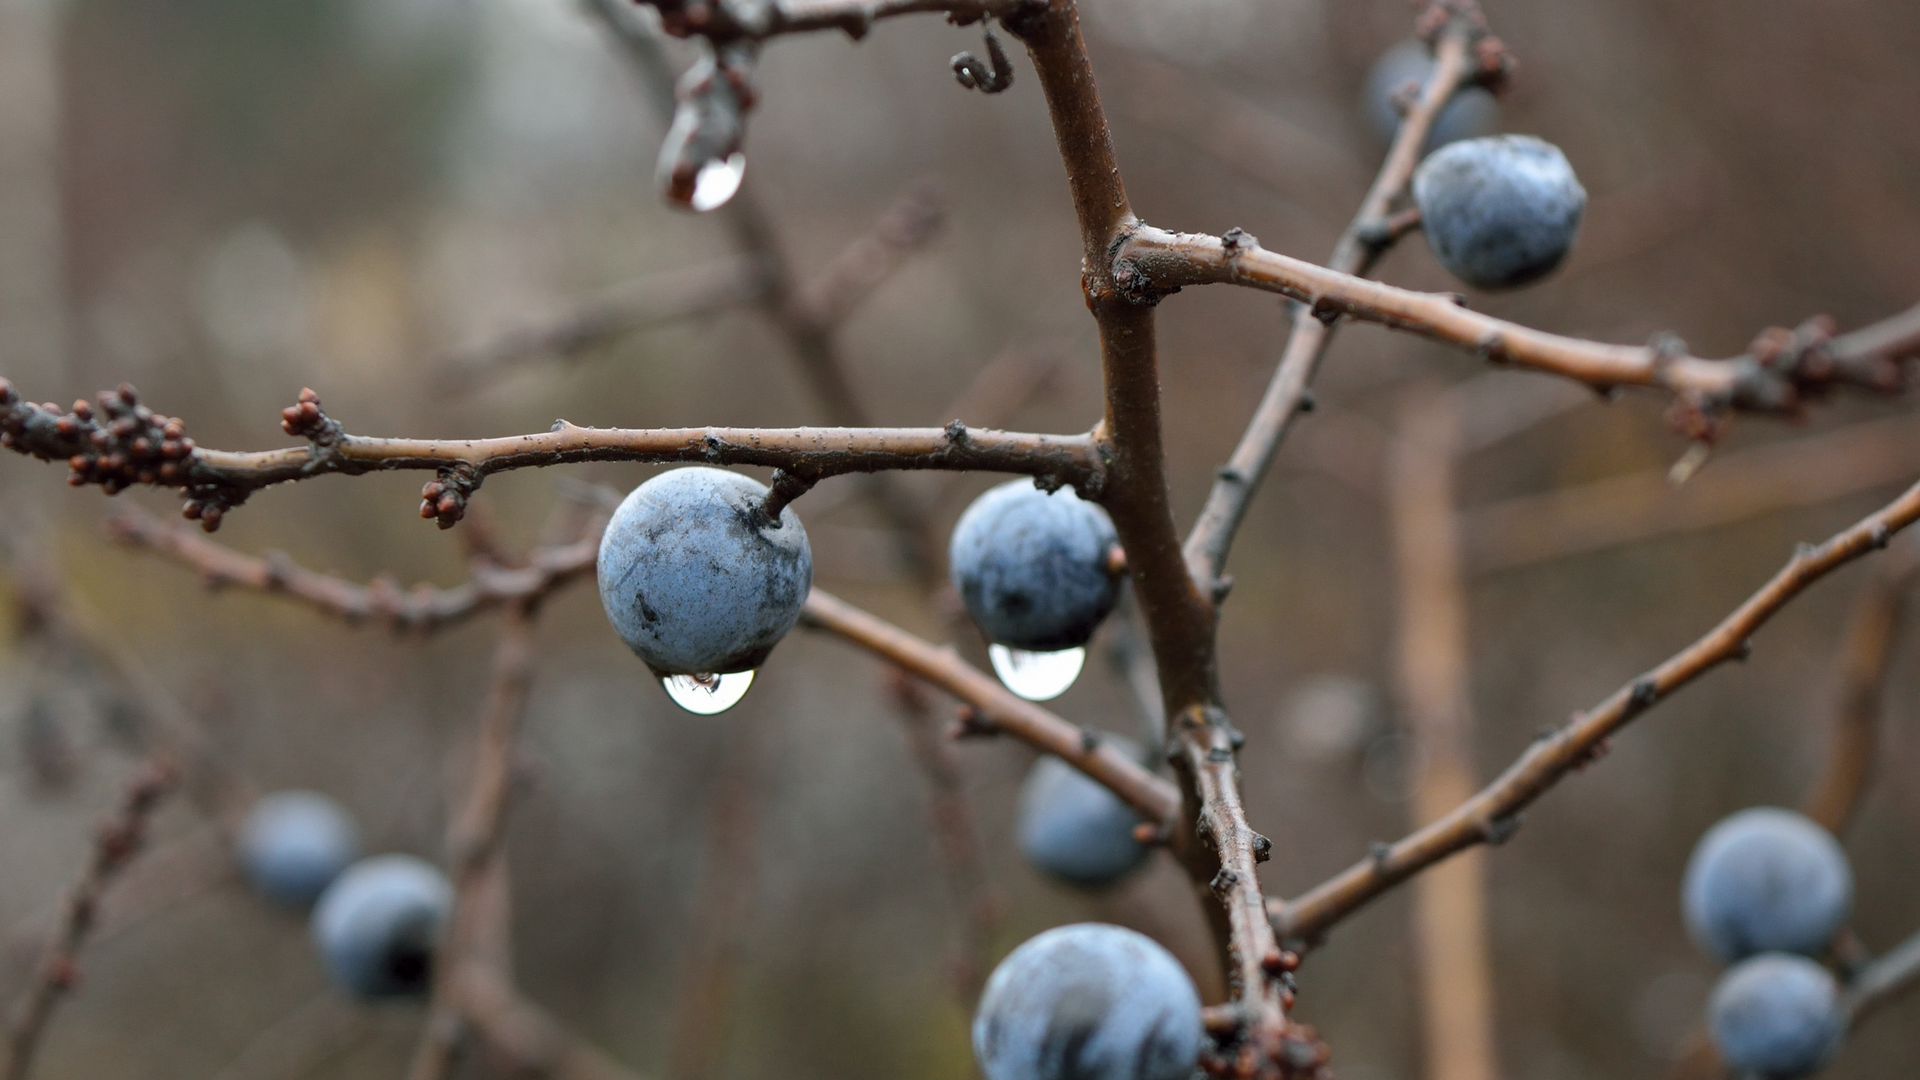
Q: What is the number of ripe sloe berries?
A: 10